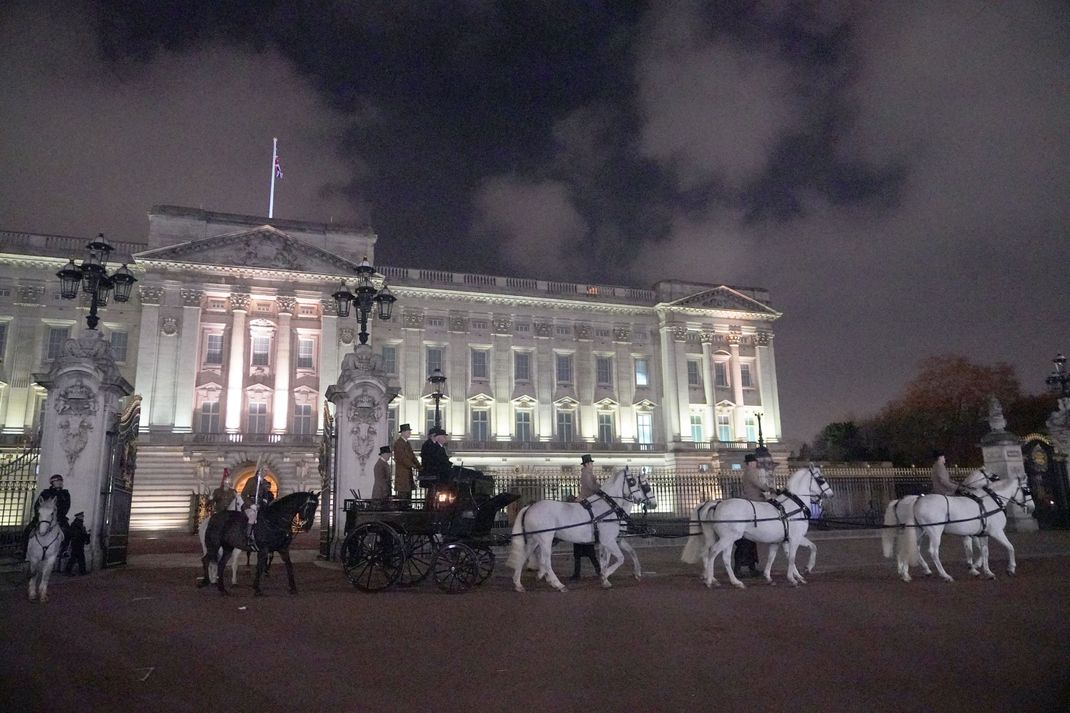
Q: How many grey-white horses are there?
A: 8